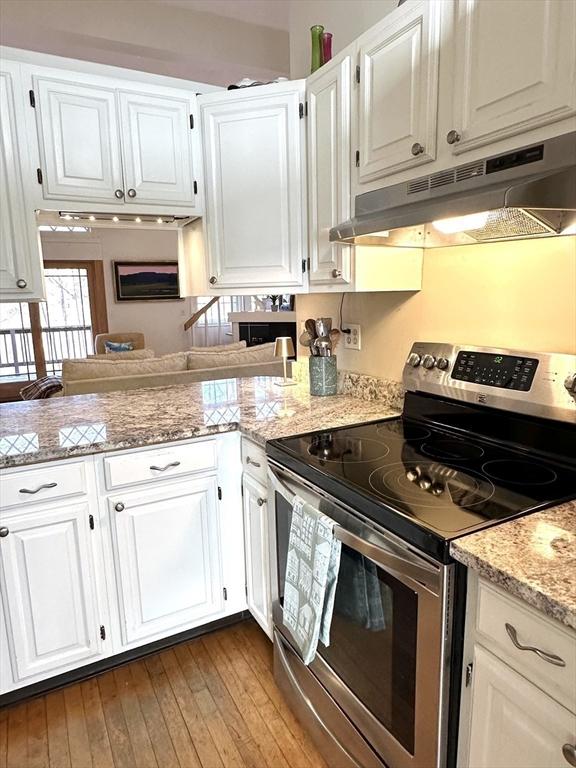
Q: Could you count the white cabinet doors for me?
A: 11